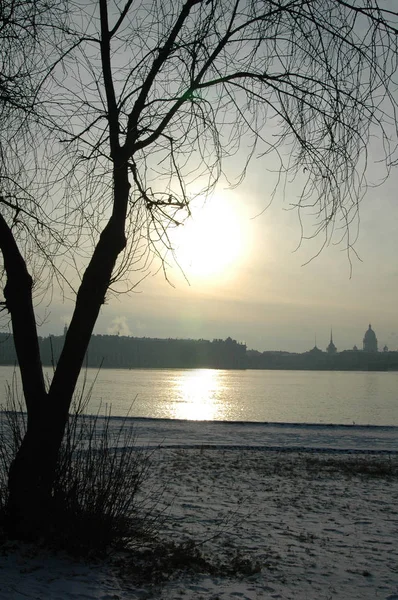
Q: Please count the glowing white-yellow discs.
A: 1